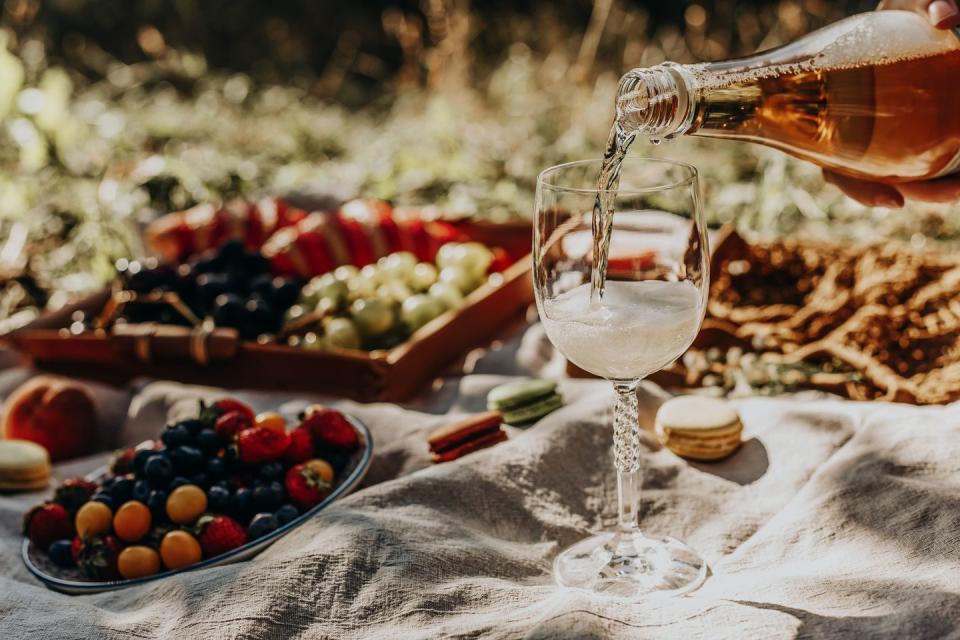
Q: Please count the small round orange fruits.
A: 7